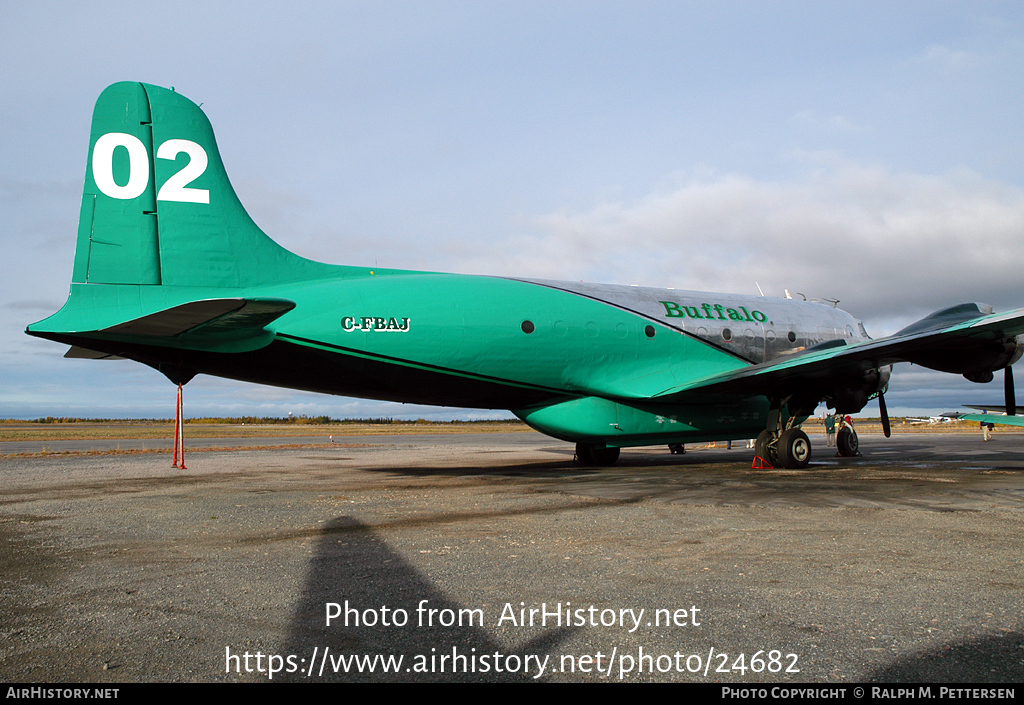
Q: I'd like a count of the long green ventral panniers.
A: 1